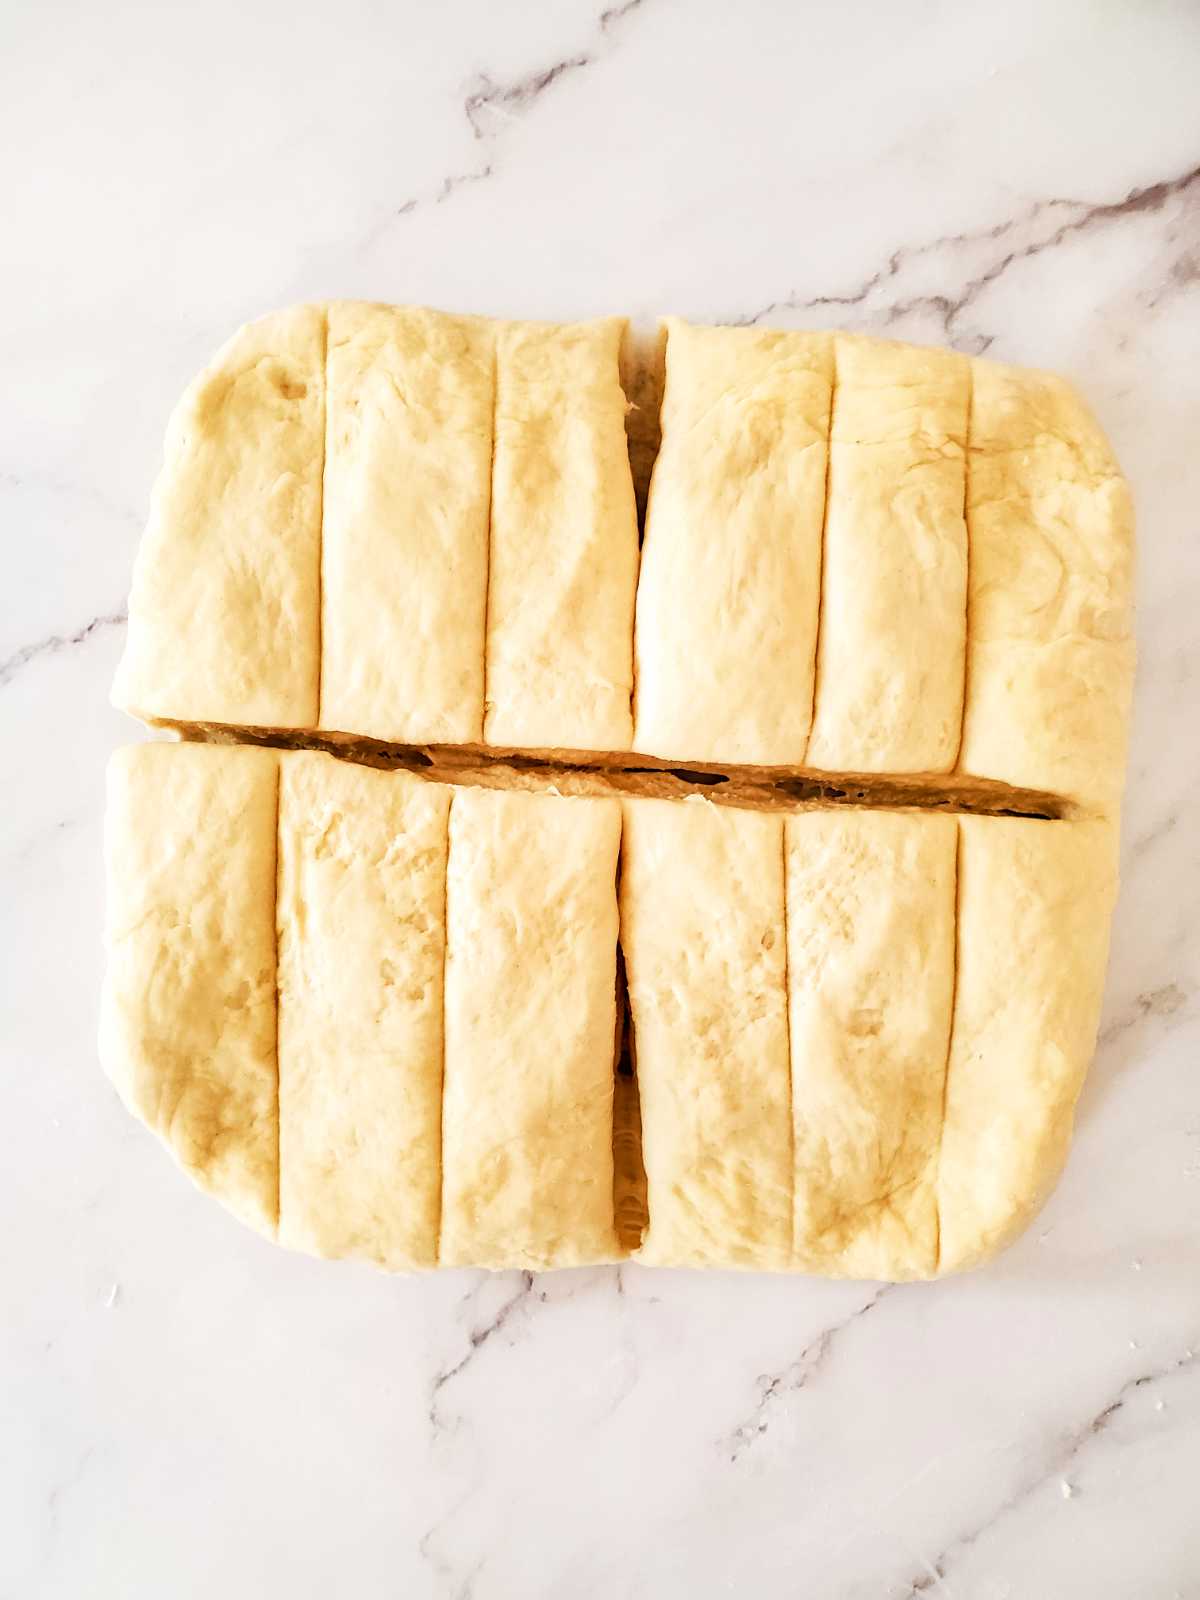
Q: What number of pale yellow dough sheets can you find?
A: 12